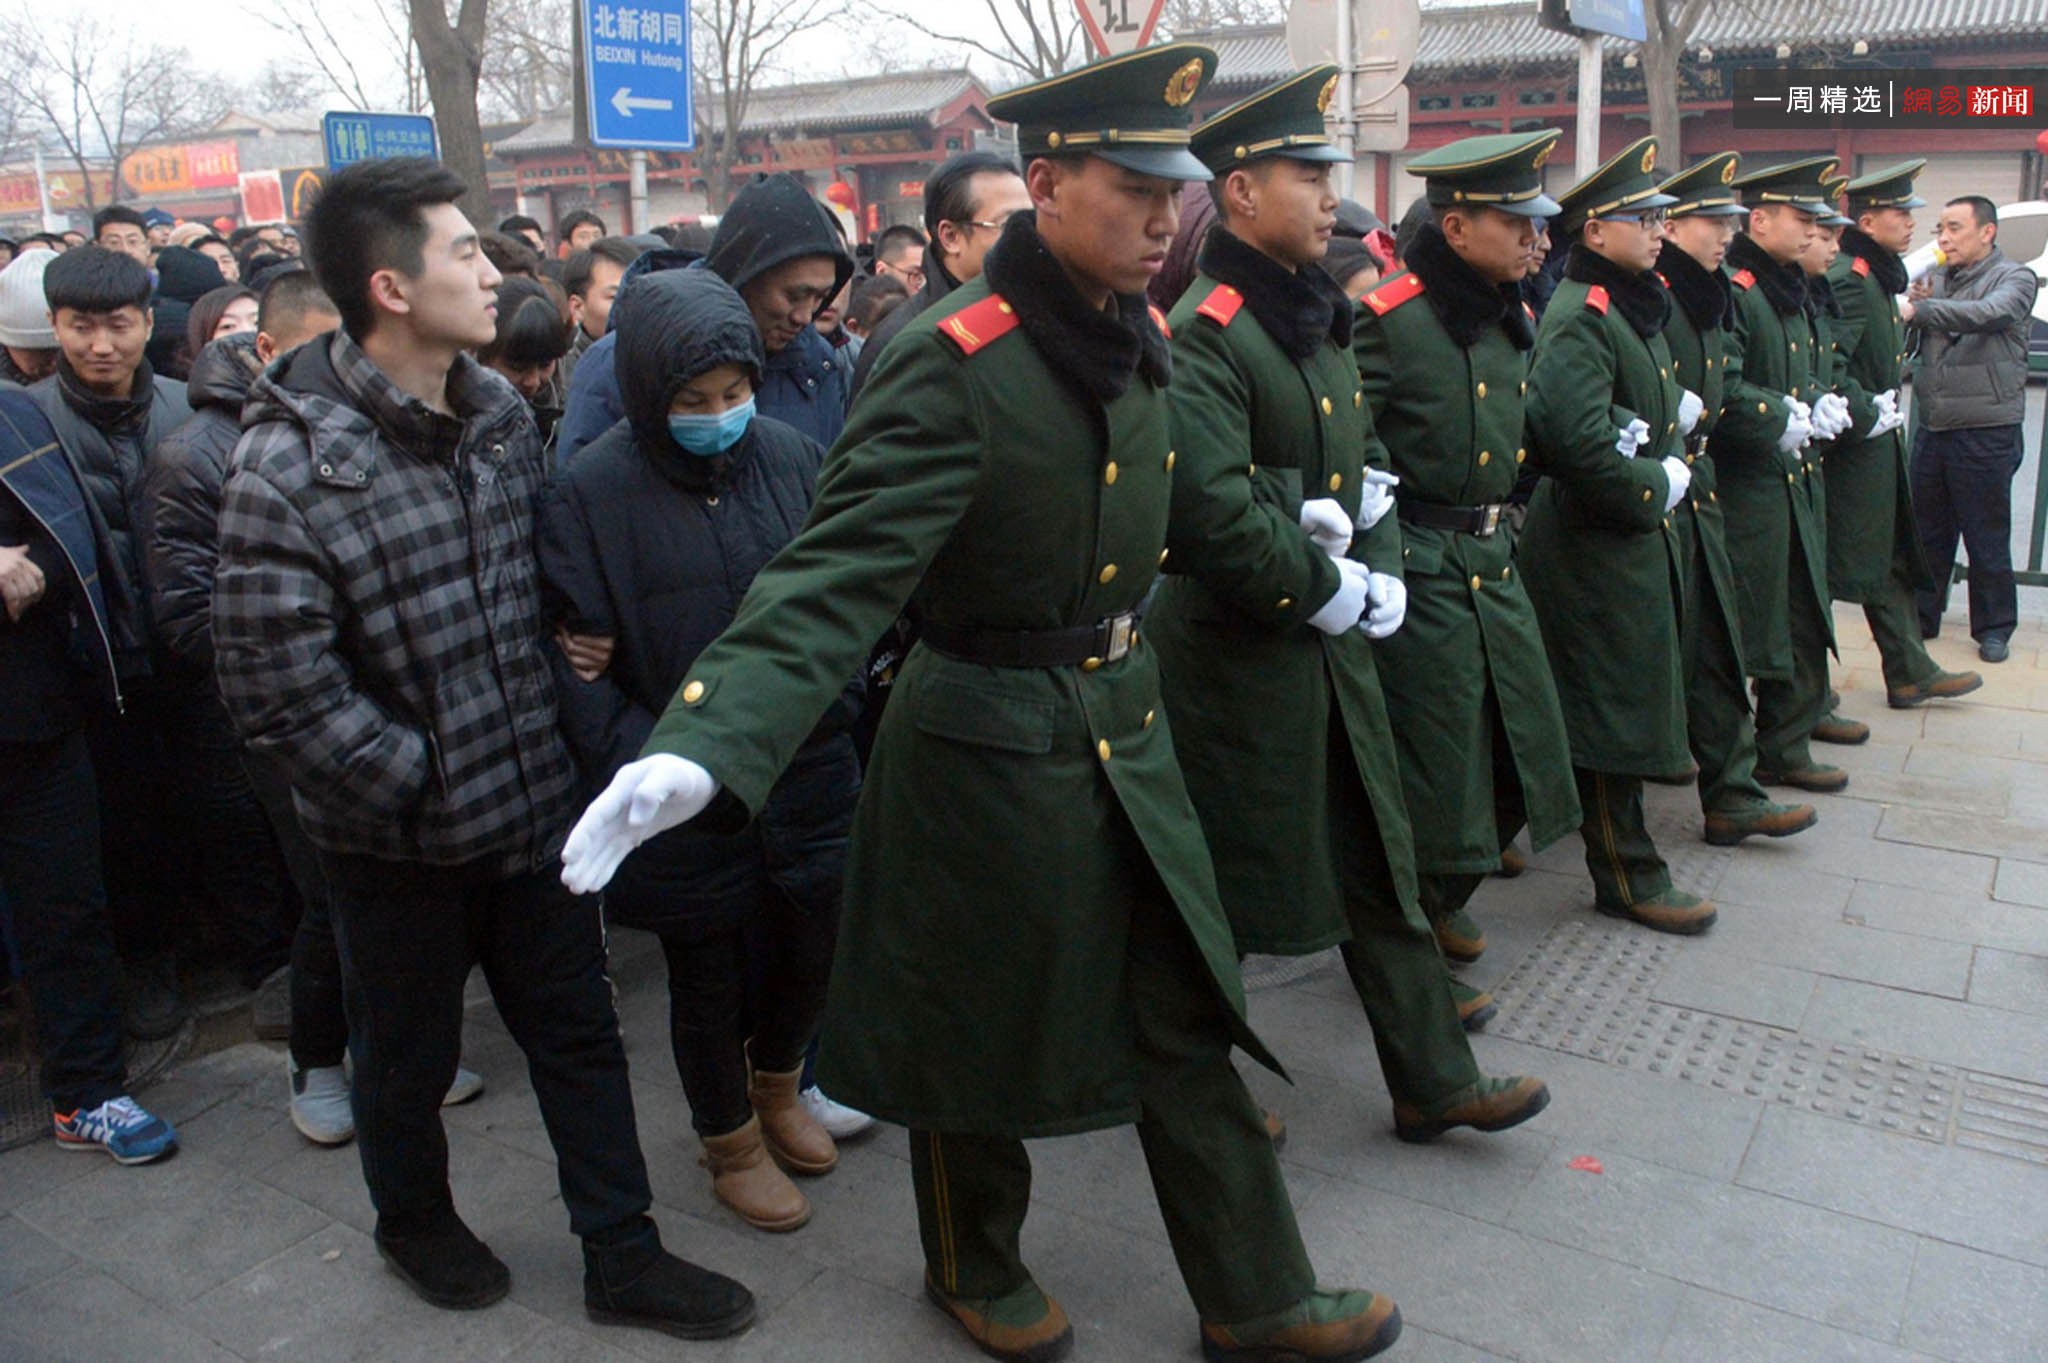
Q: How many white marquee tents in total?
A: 0